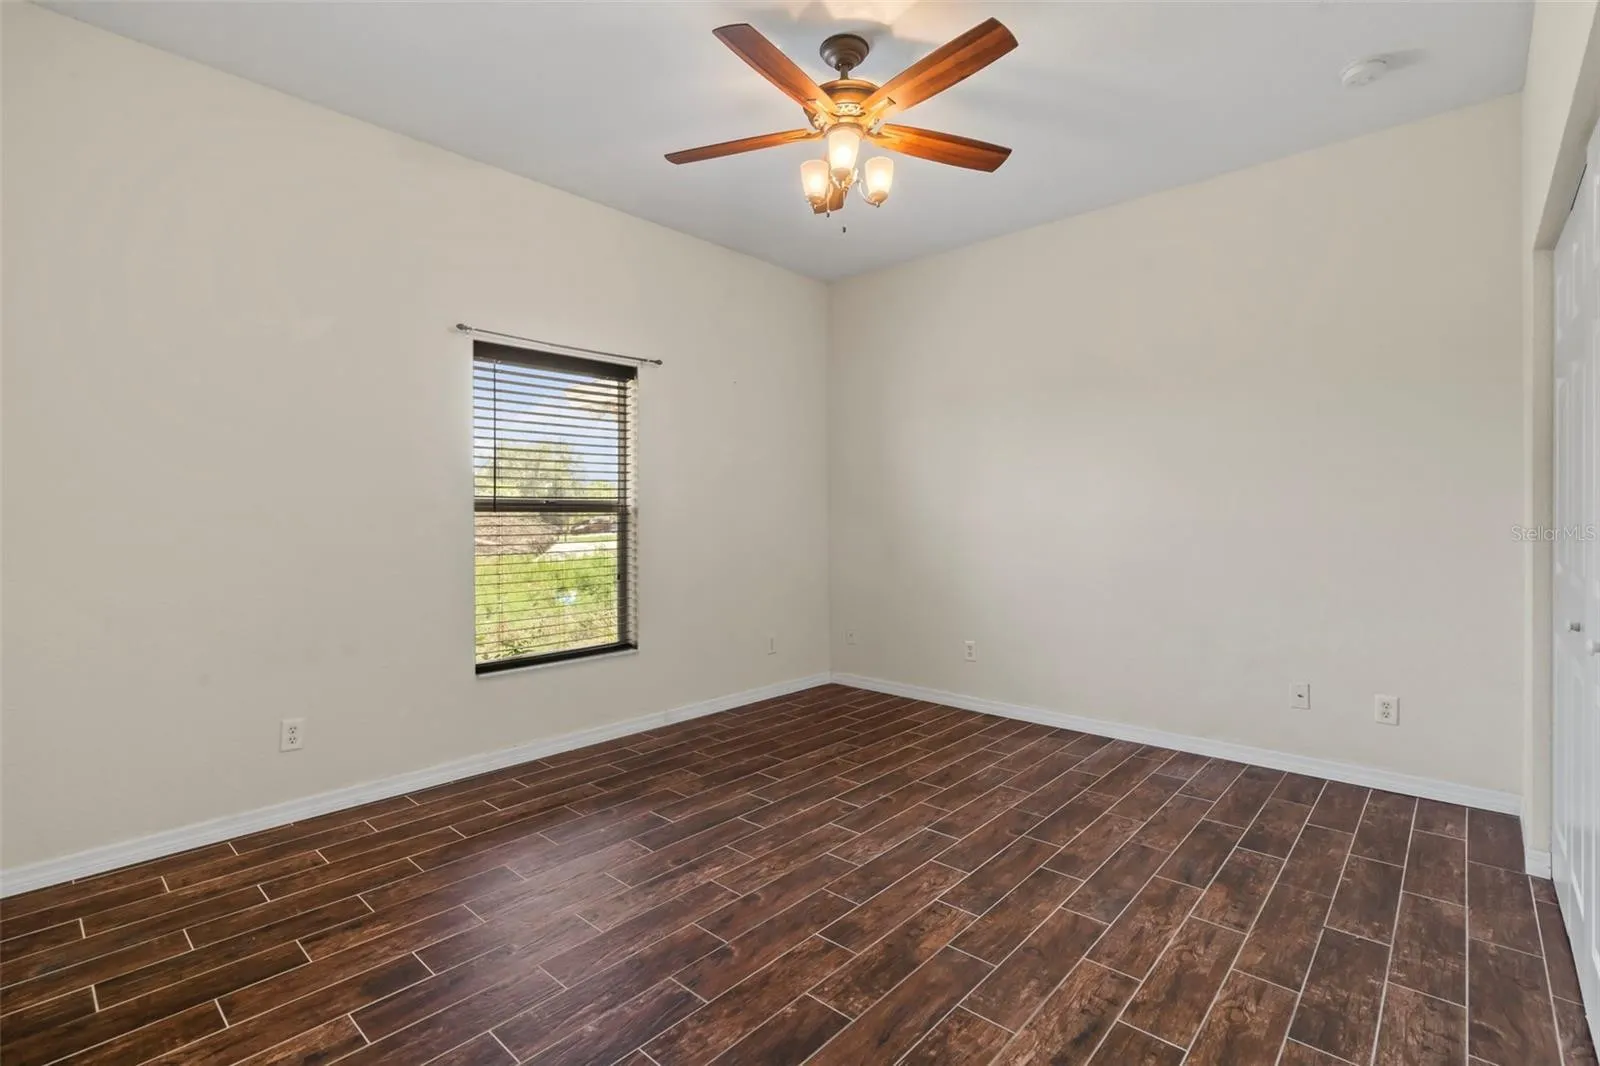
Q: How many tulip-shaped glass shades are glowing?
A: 3